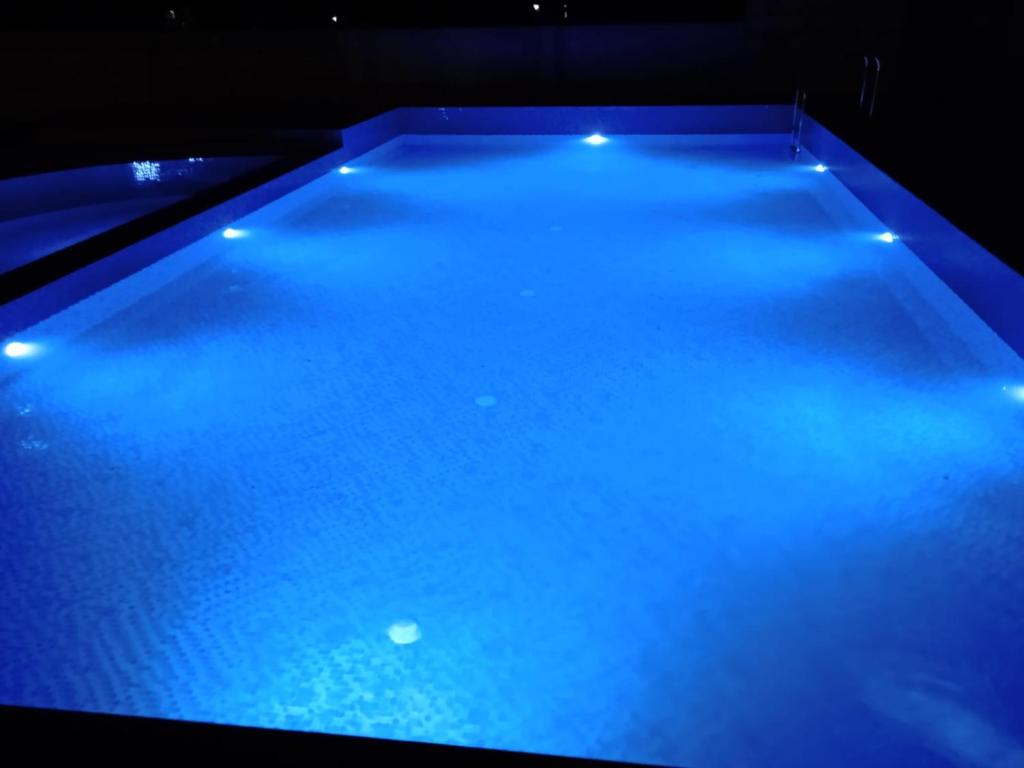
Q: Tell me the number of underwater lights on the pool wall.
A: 7